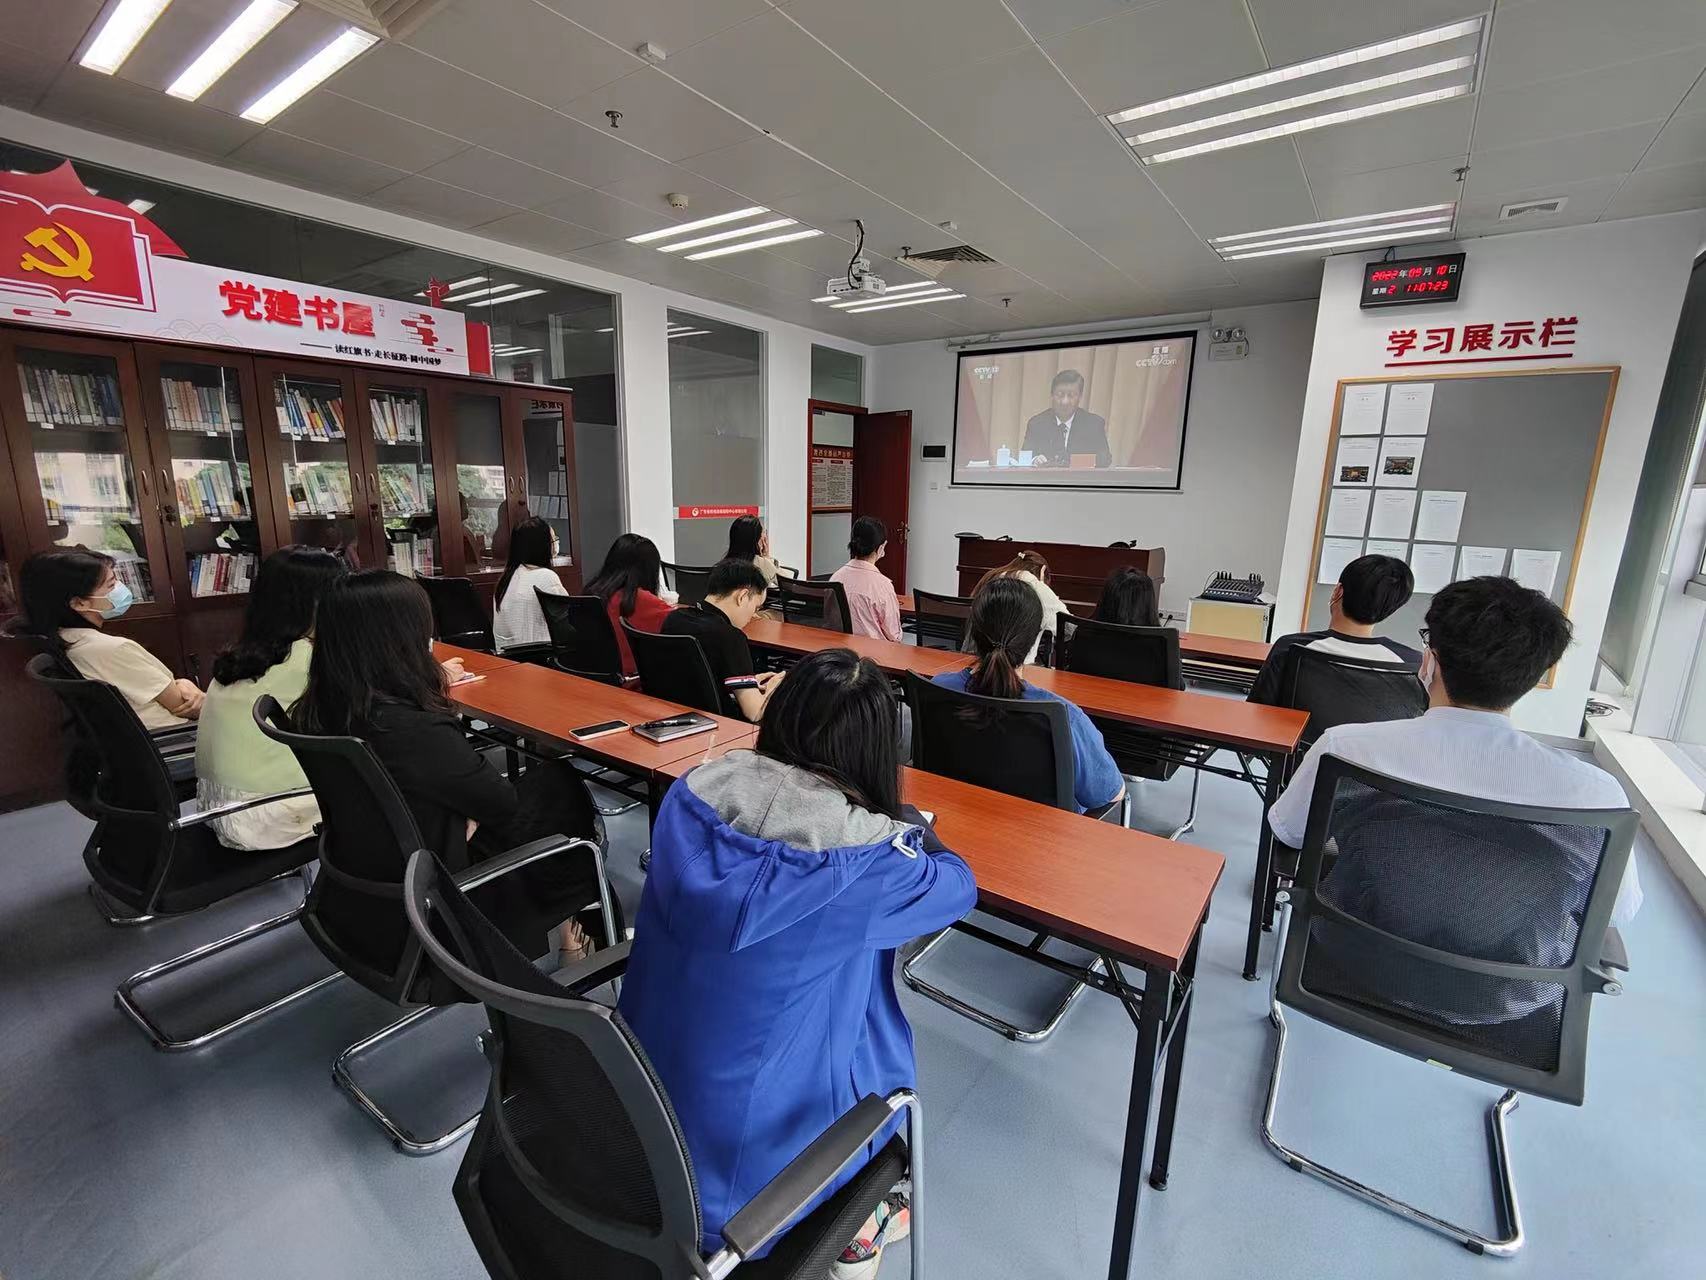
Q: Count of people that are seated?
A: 14